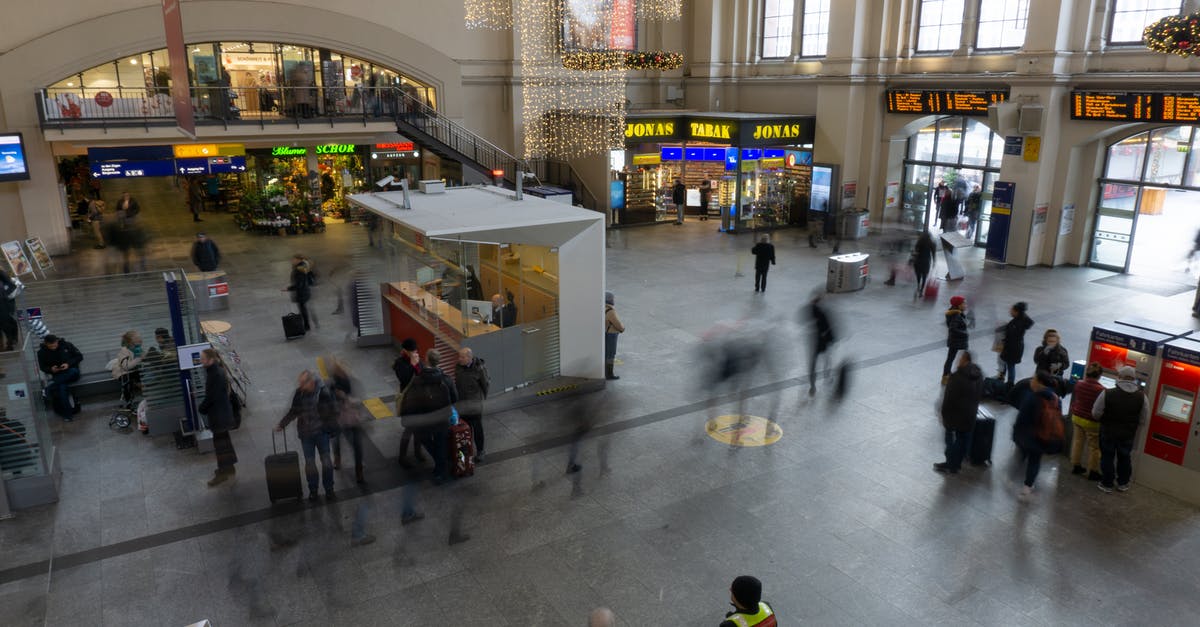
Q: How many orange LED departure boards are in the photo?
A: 2